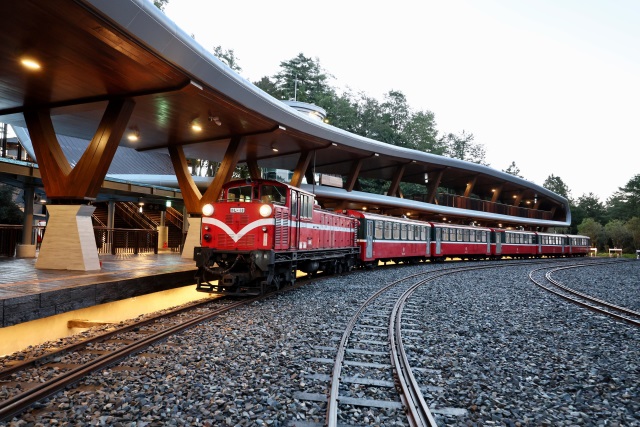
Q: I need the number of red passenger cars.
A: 5